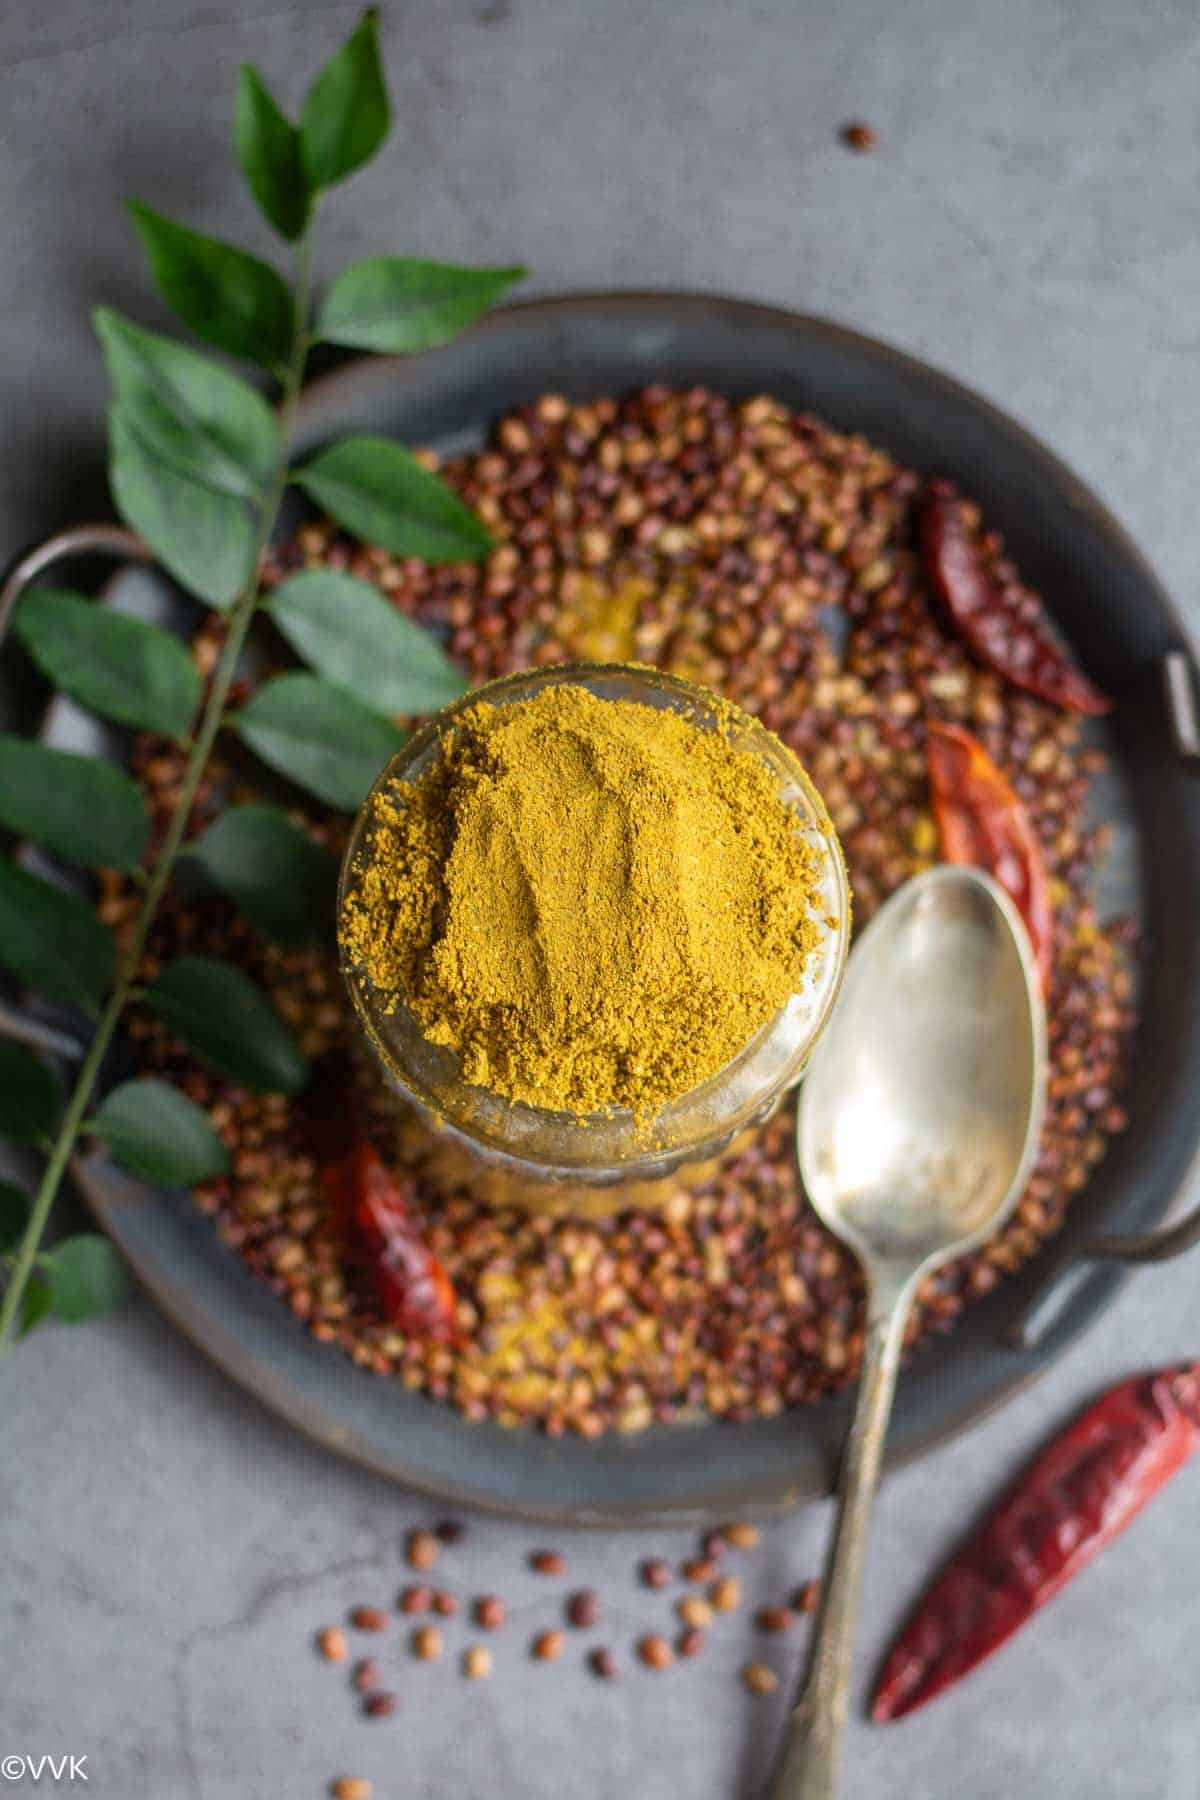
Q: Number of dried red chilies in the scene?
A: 4